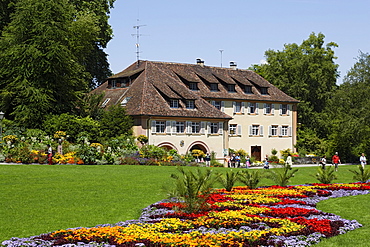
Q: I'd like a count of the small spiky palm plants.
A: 6